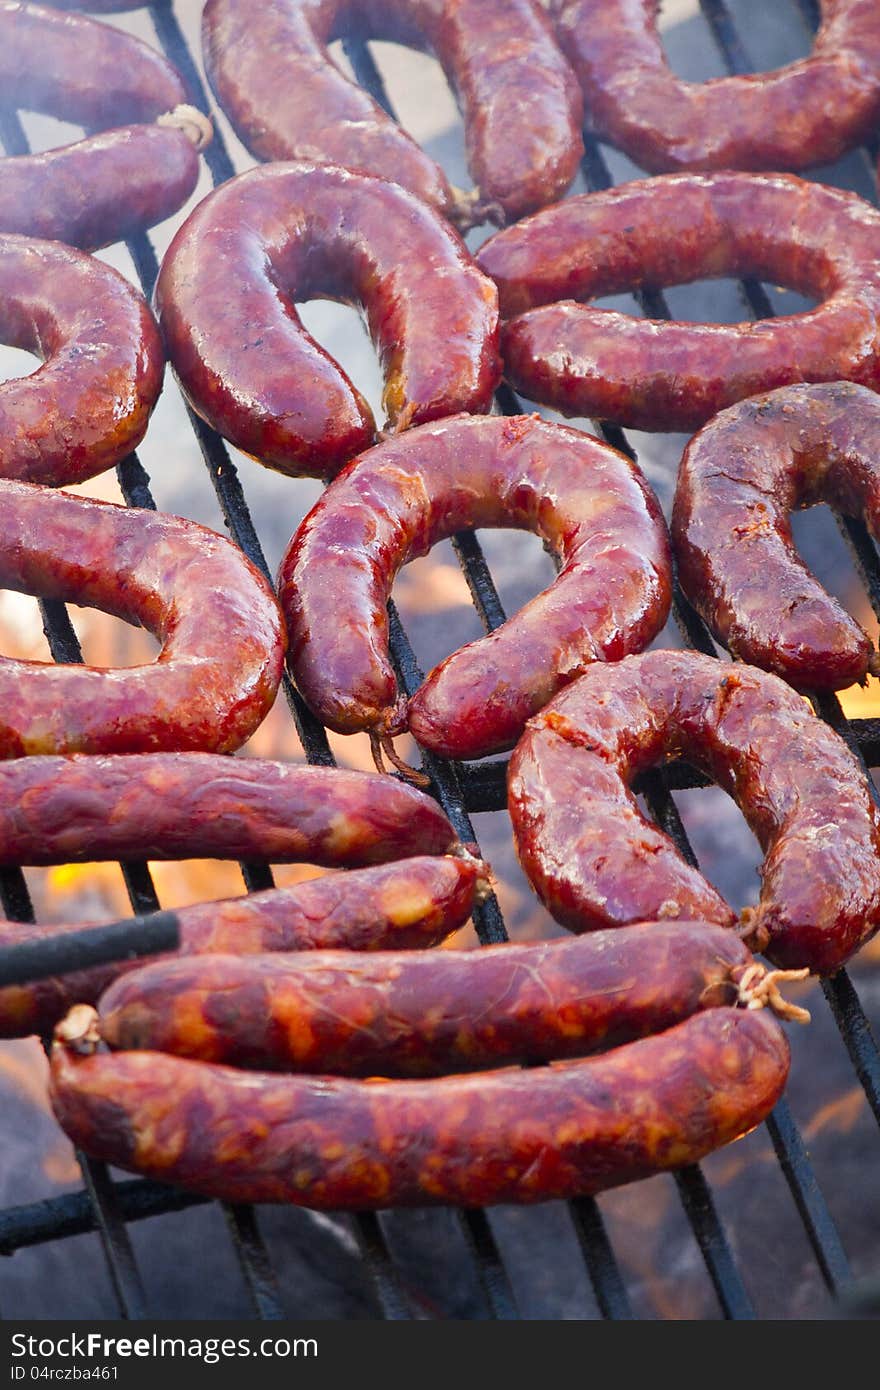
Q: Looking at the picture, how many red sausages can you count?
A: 15